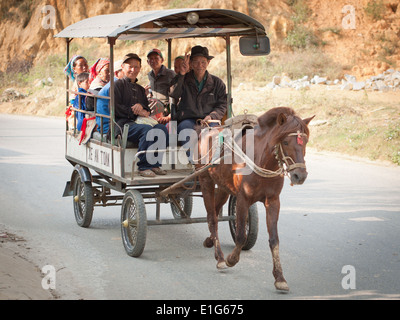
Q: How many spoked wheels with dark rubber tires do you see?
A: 4